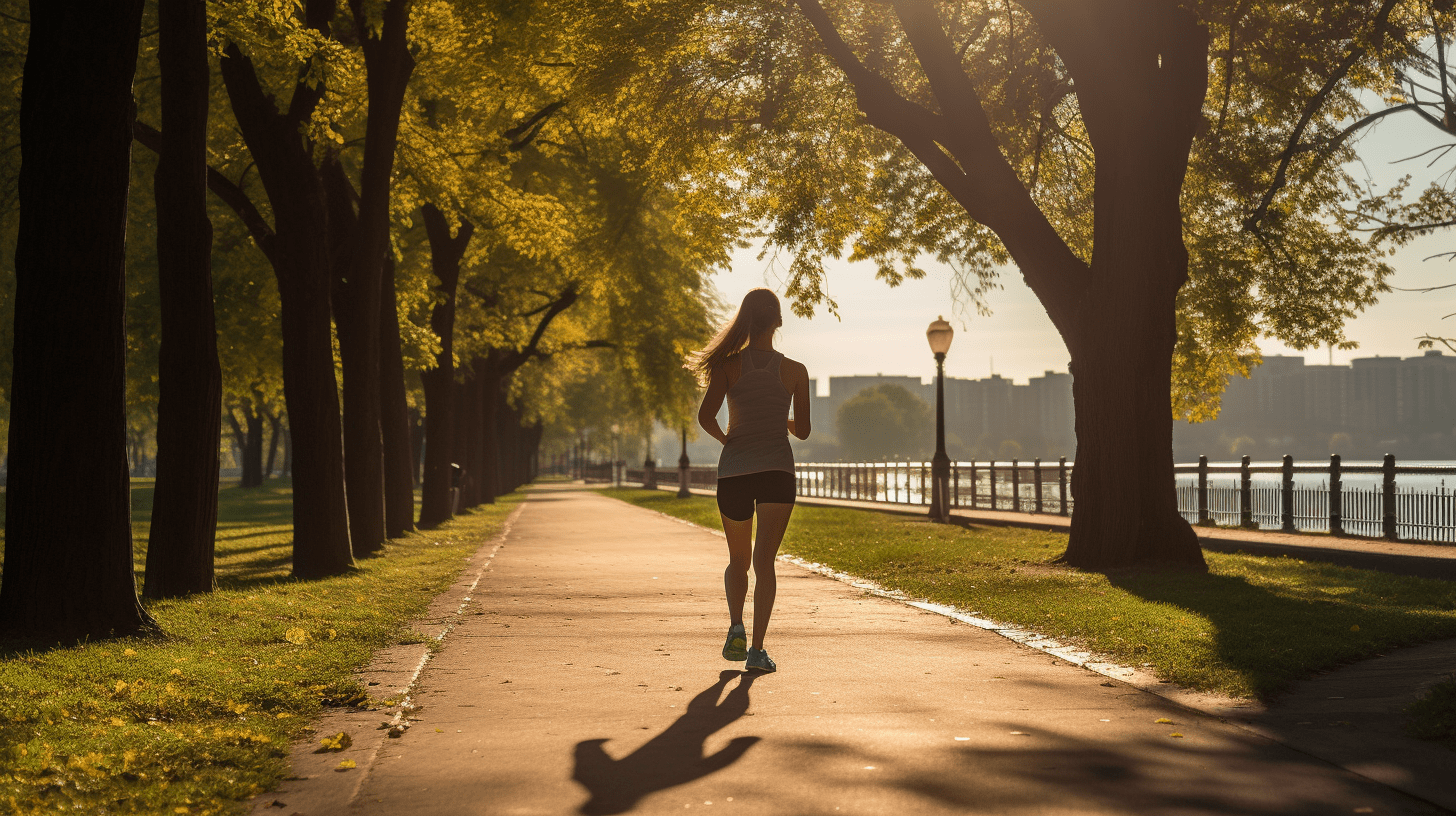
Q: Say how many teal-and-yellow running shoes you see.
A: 2